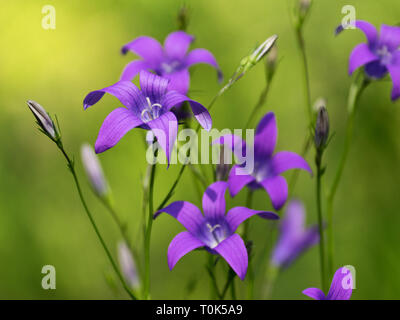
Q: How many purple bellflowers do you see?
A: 7